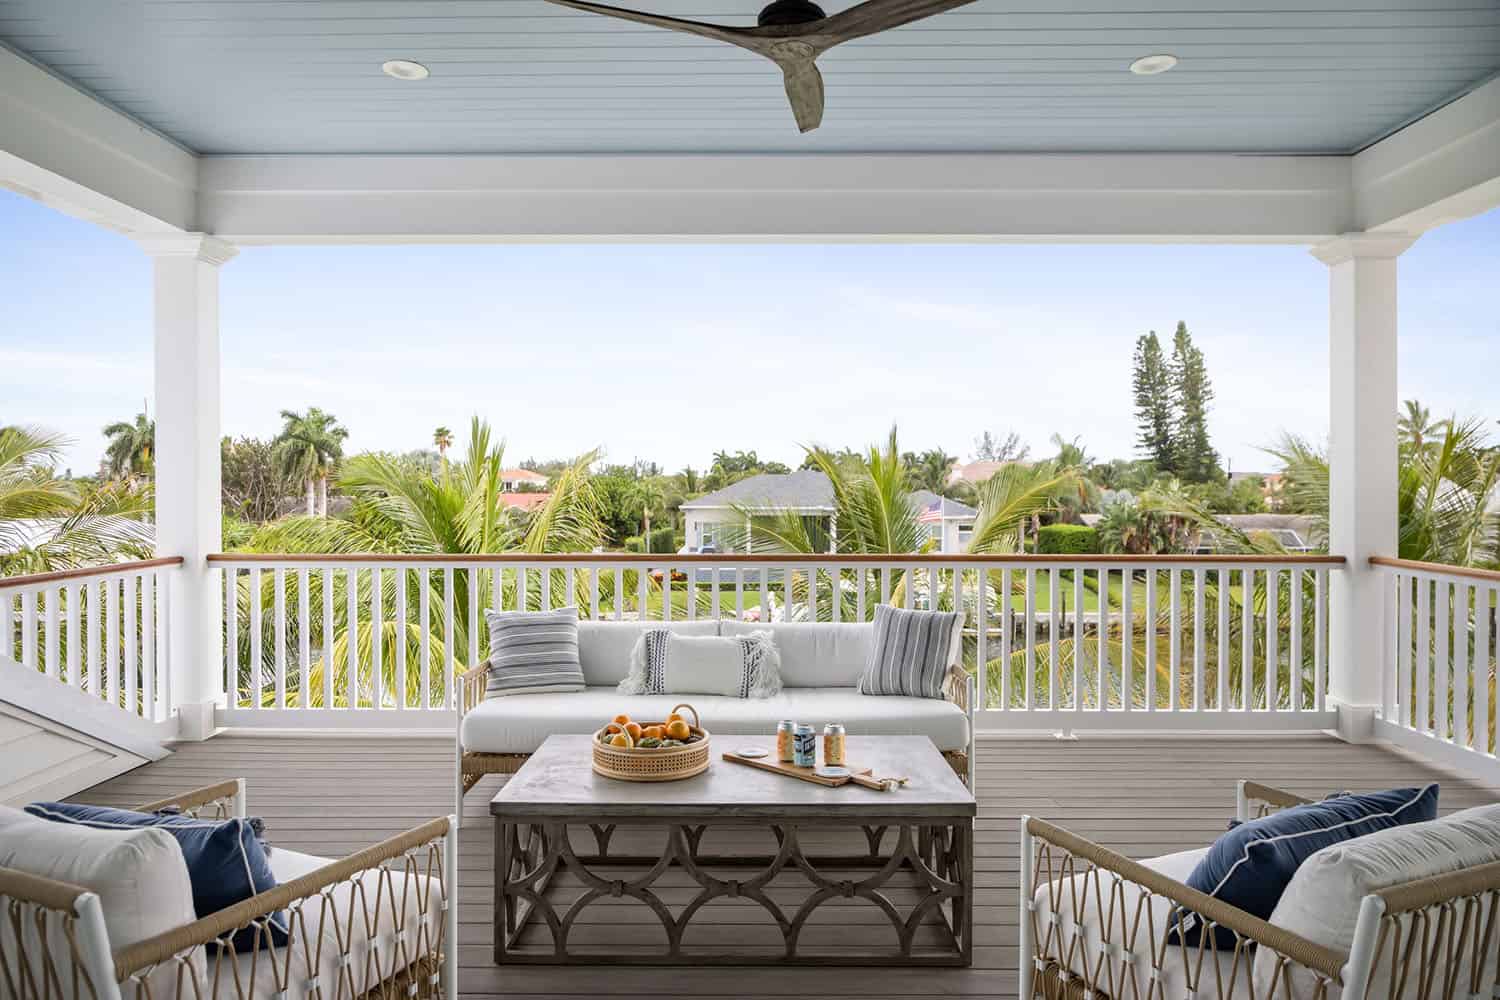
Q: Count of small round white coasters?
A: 2